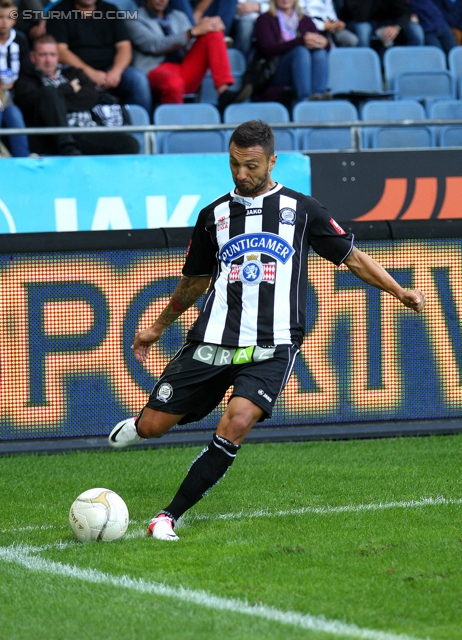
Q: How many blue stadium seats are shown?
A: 10